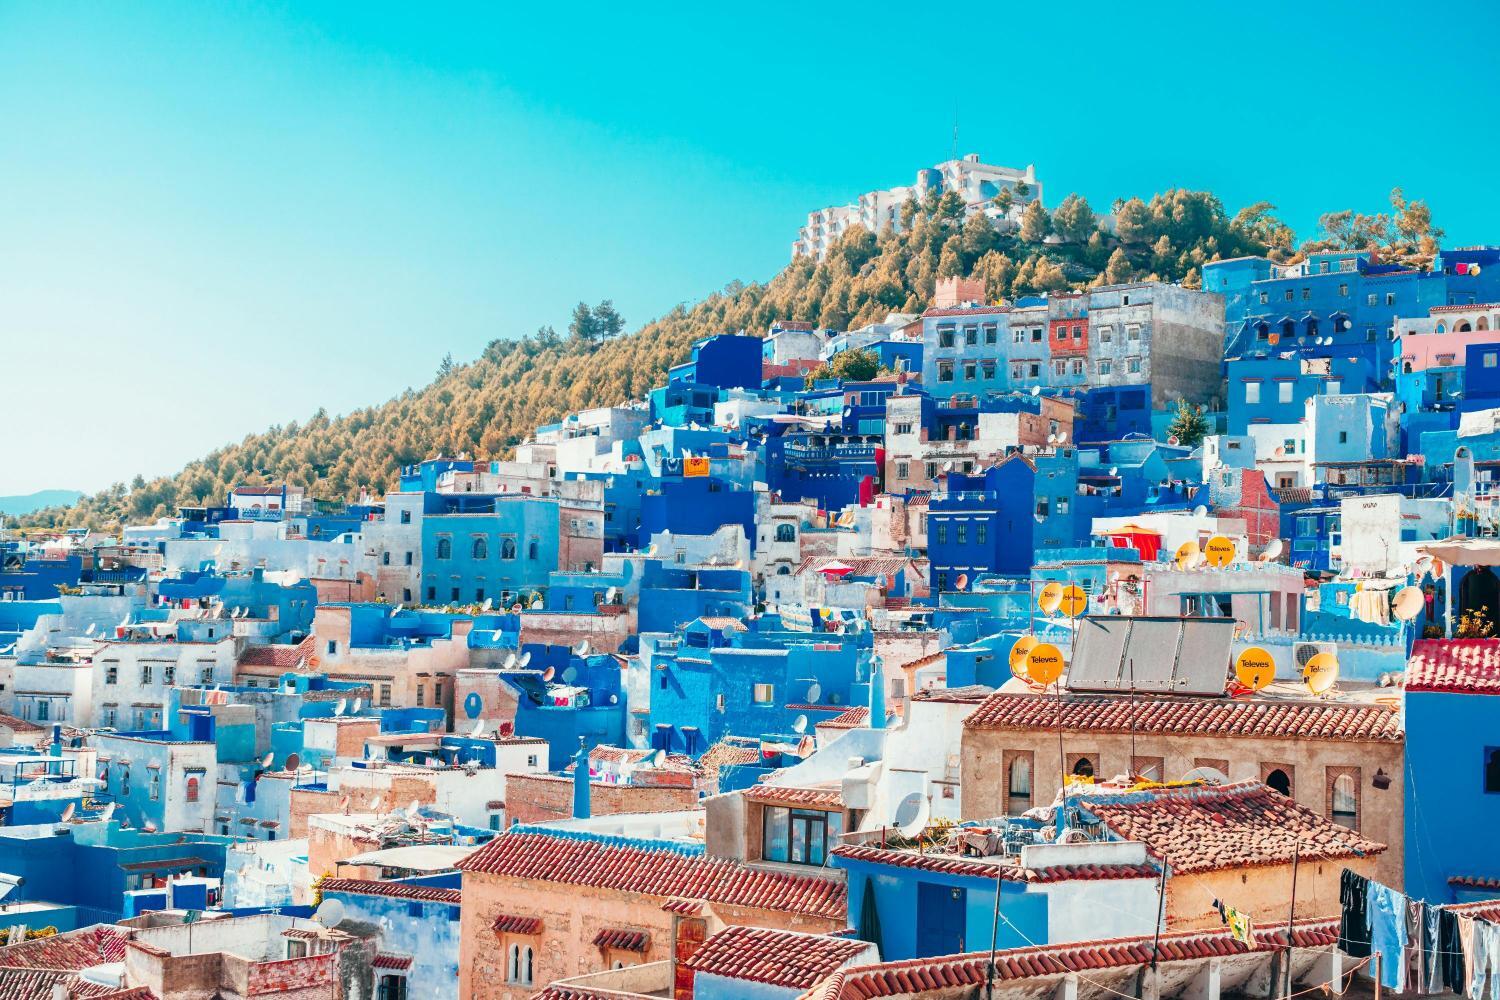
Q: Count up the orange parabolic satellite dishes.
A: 8